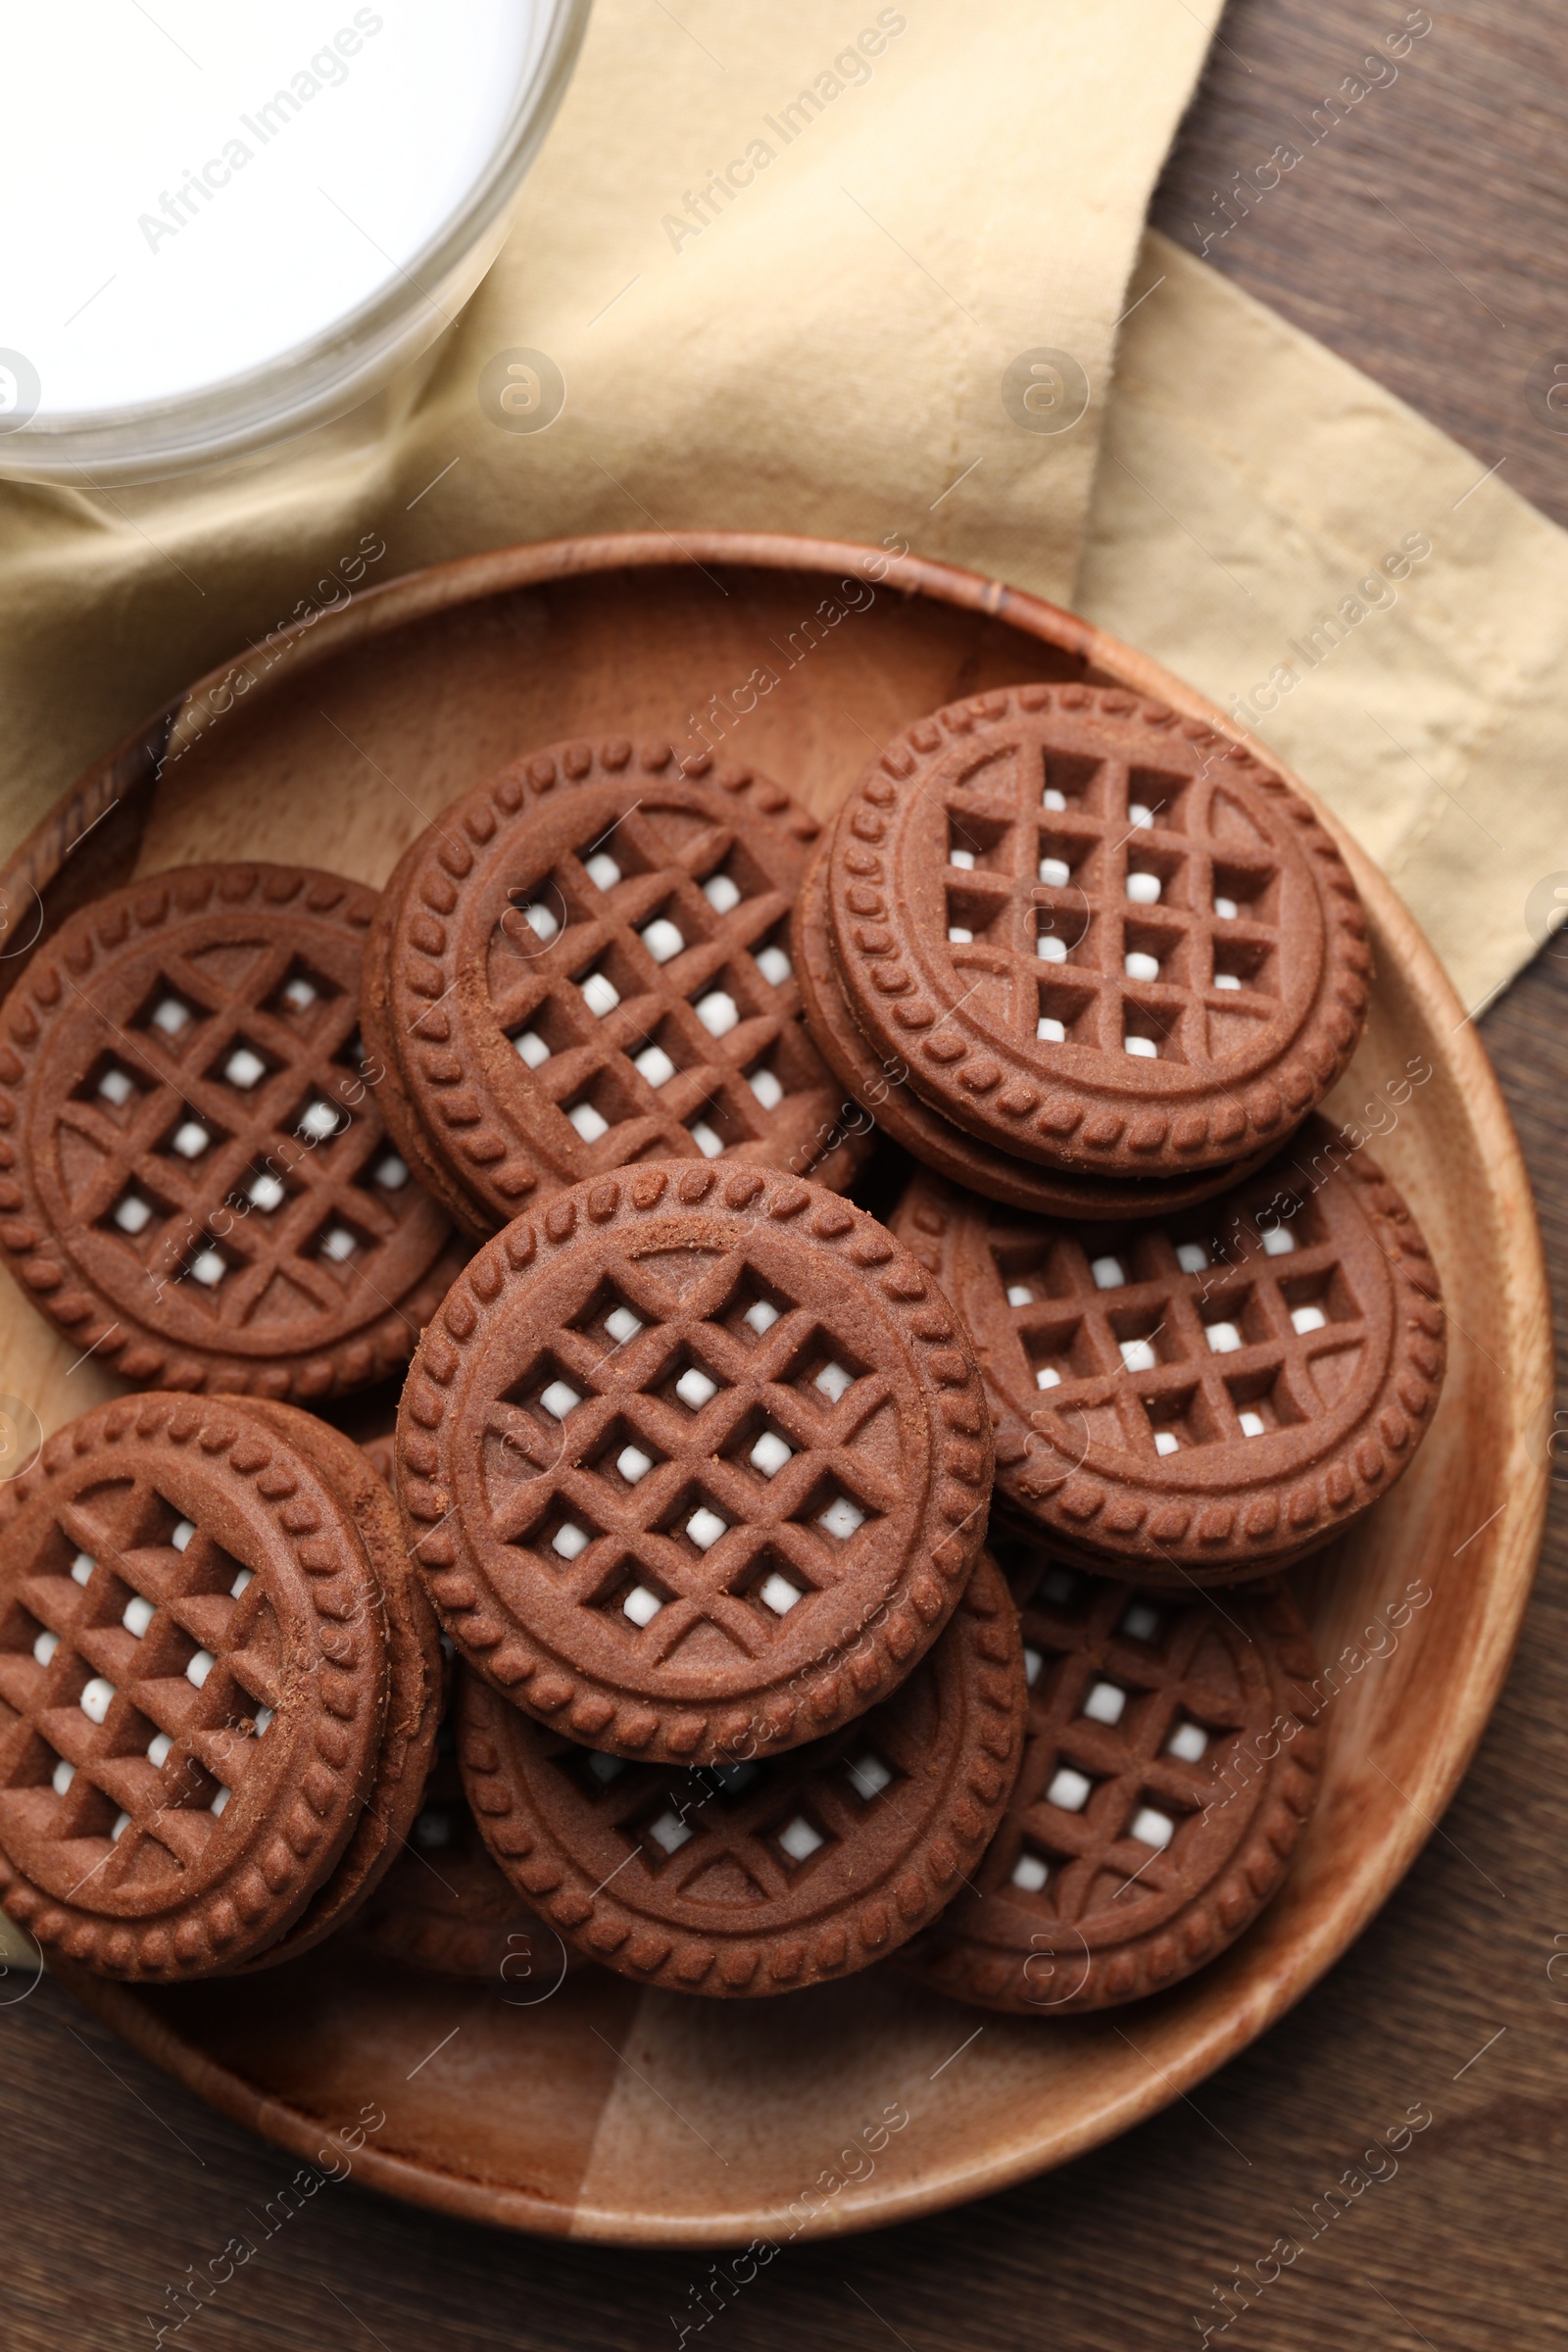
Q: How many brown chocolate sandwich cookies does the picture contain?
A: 9